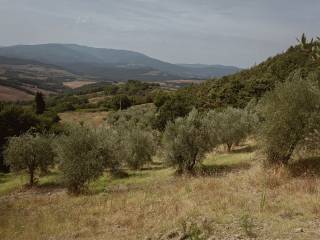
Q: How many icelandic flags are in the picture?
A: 0